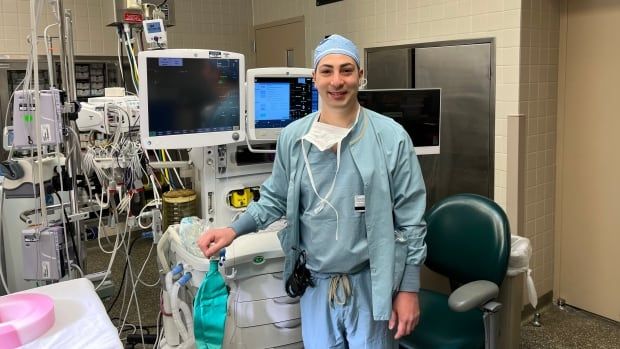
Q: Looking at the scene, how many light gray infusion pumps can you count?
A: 2